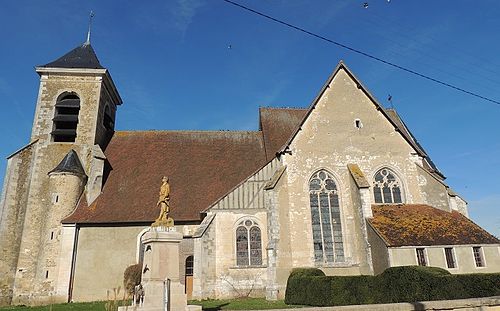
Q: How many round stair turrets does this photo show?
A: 1